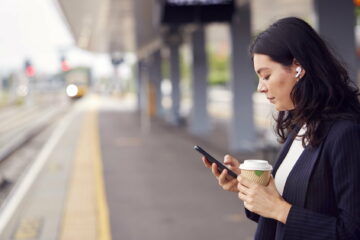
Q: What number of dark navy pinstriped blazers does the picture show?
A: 1